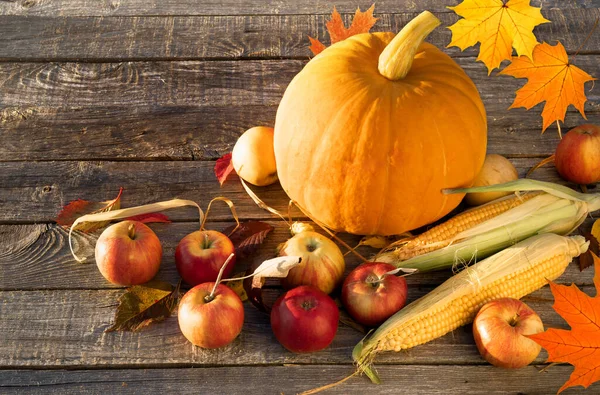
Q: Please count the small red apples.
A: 8